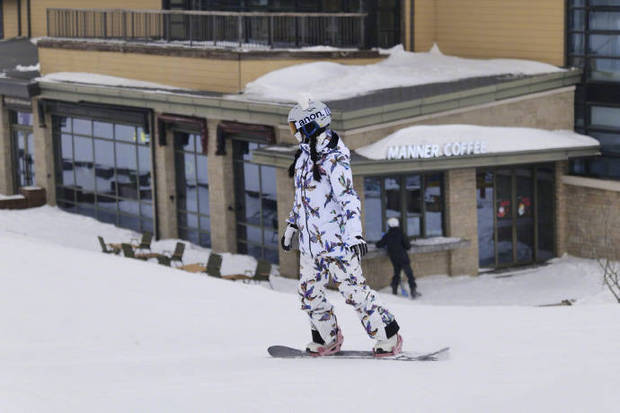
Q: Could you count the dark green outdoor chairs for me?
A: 7